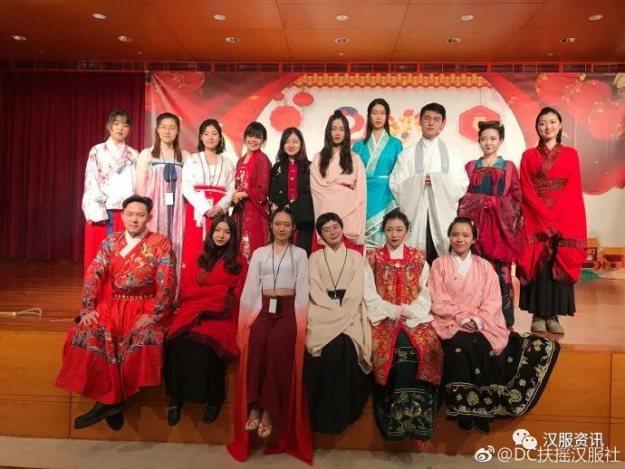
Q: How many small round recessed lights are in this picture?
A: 11